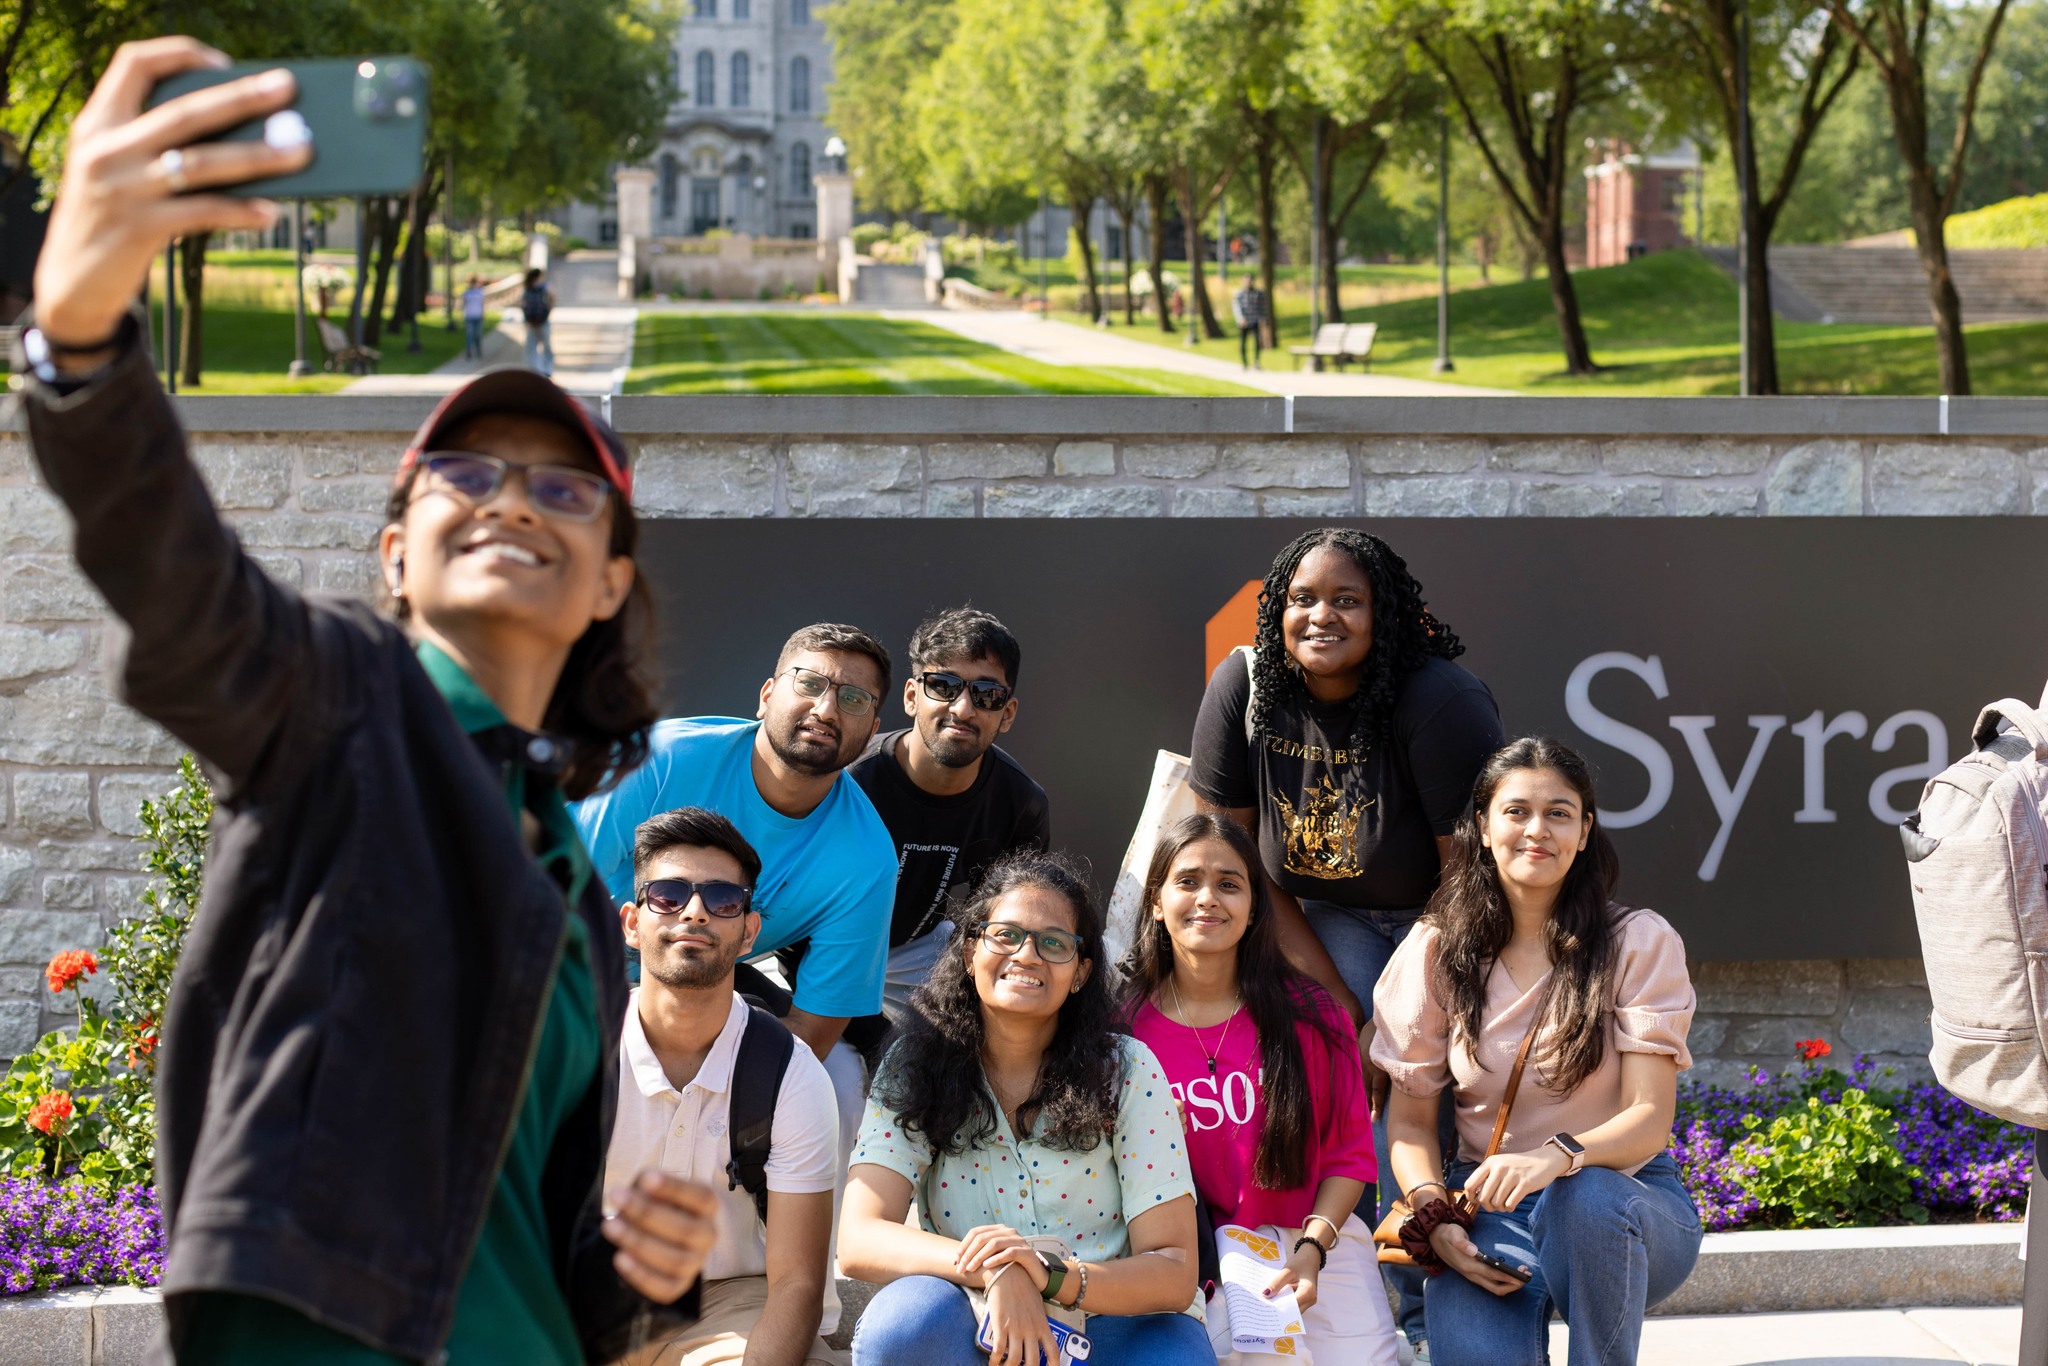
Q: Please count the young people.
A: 8